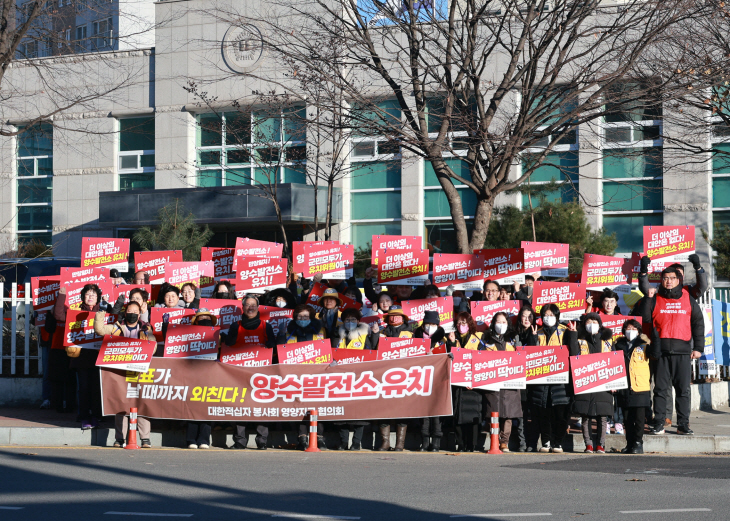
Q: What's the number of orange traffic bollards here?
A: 3